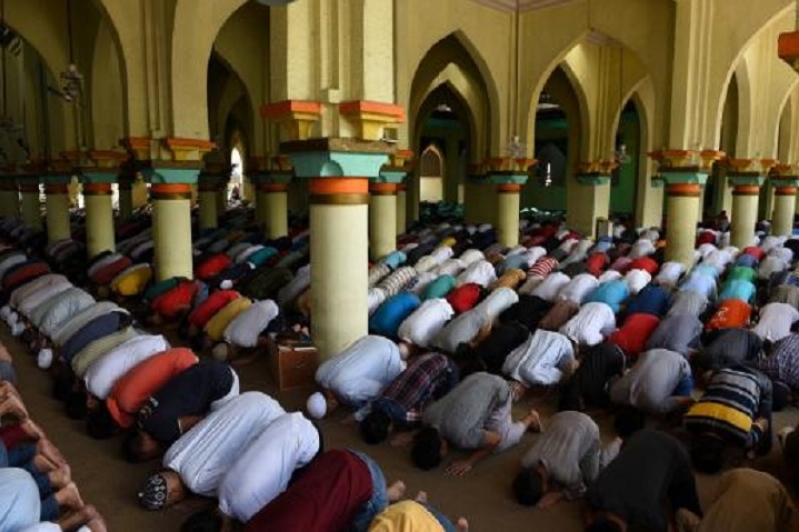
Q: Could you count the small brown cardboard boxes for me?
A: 1